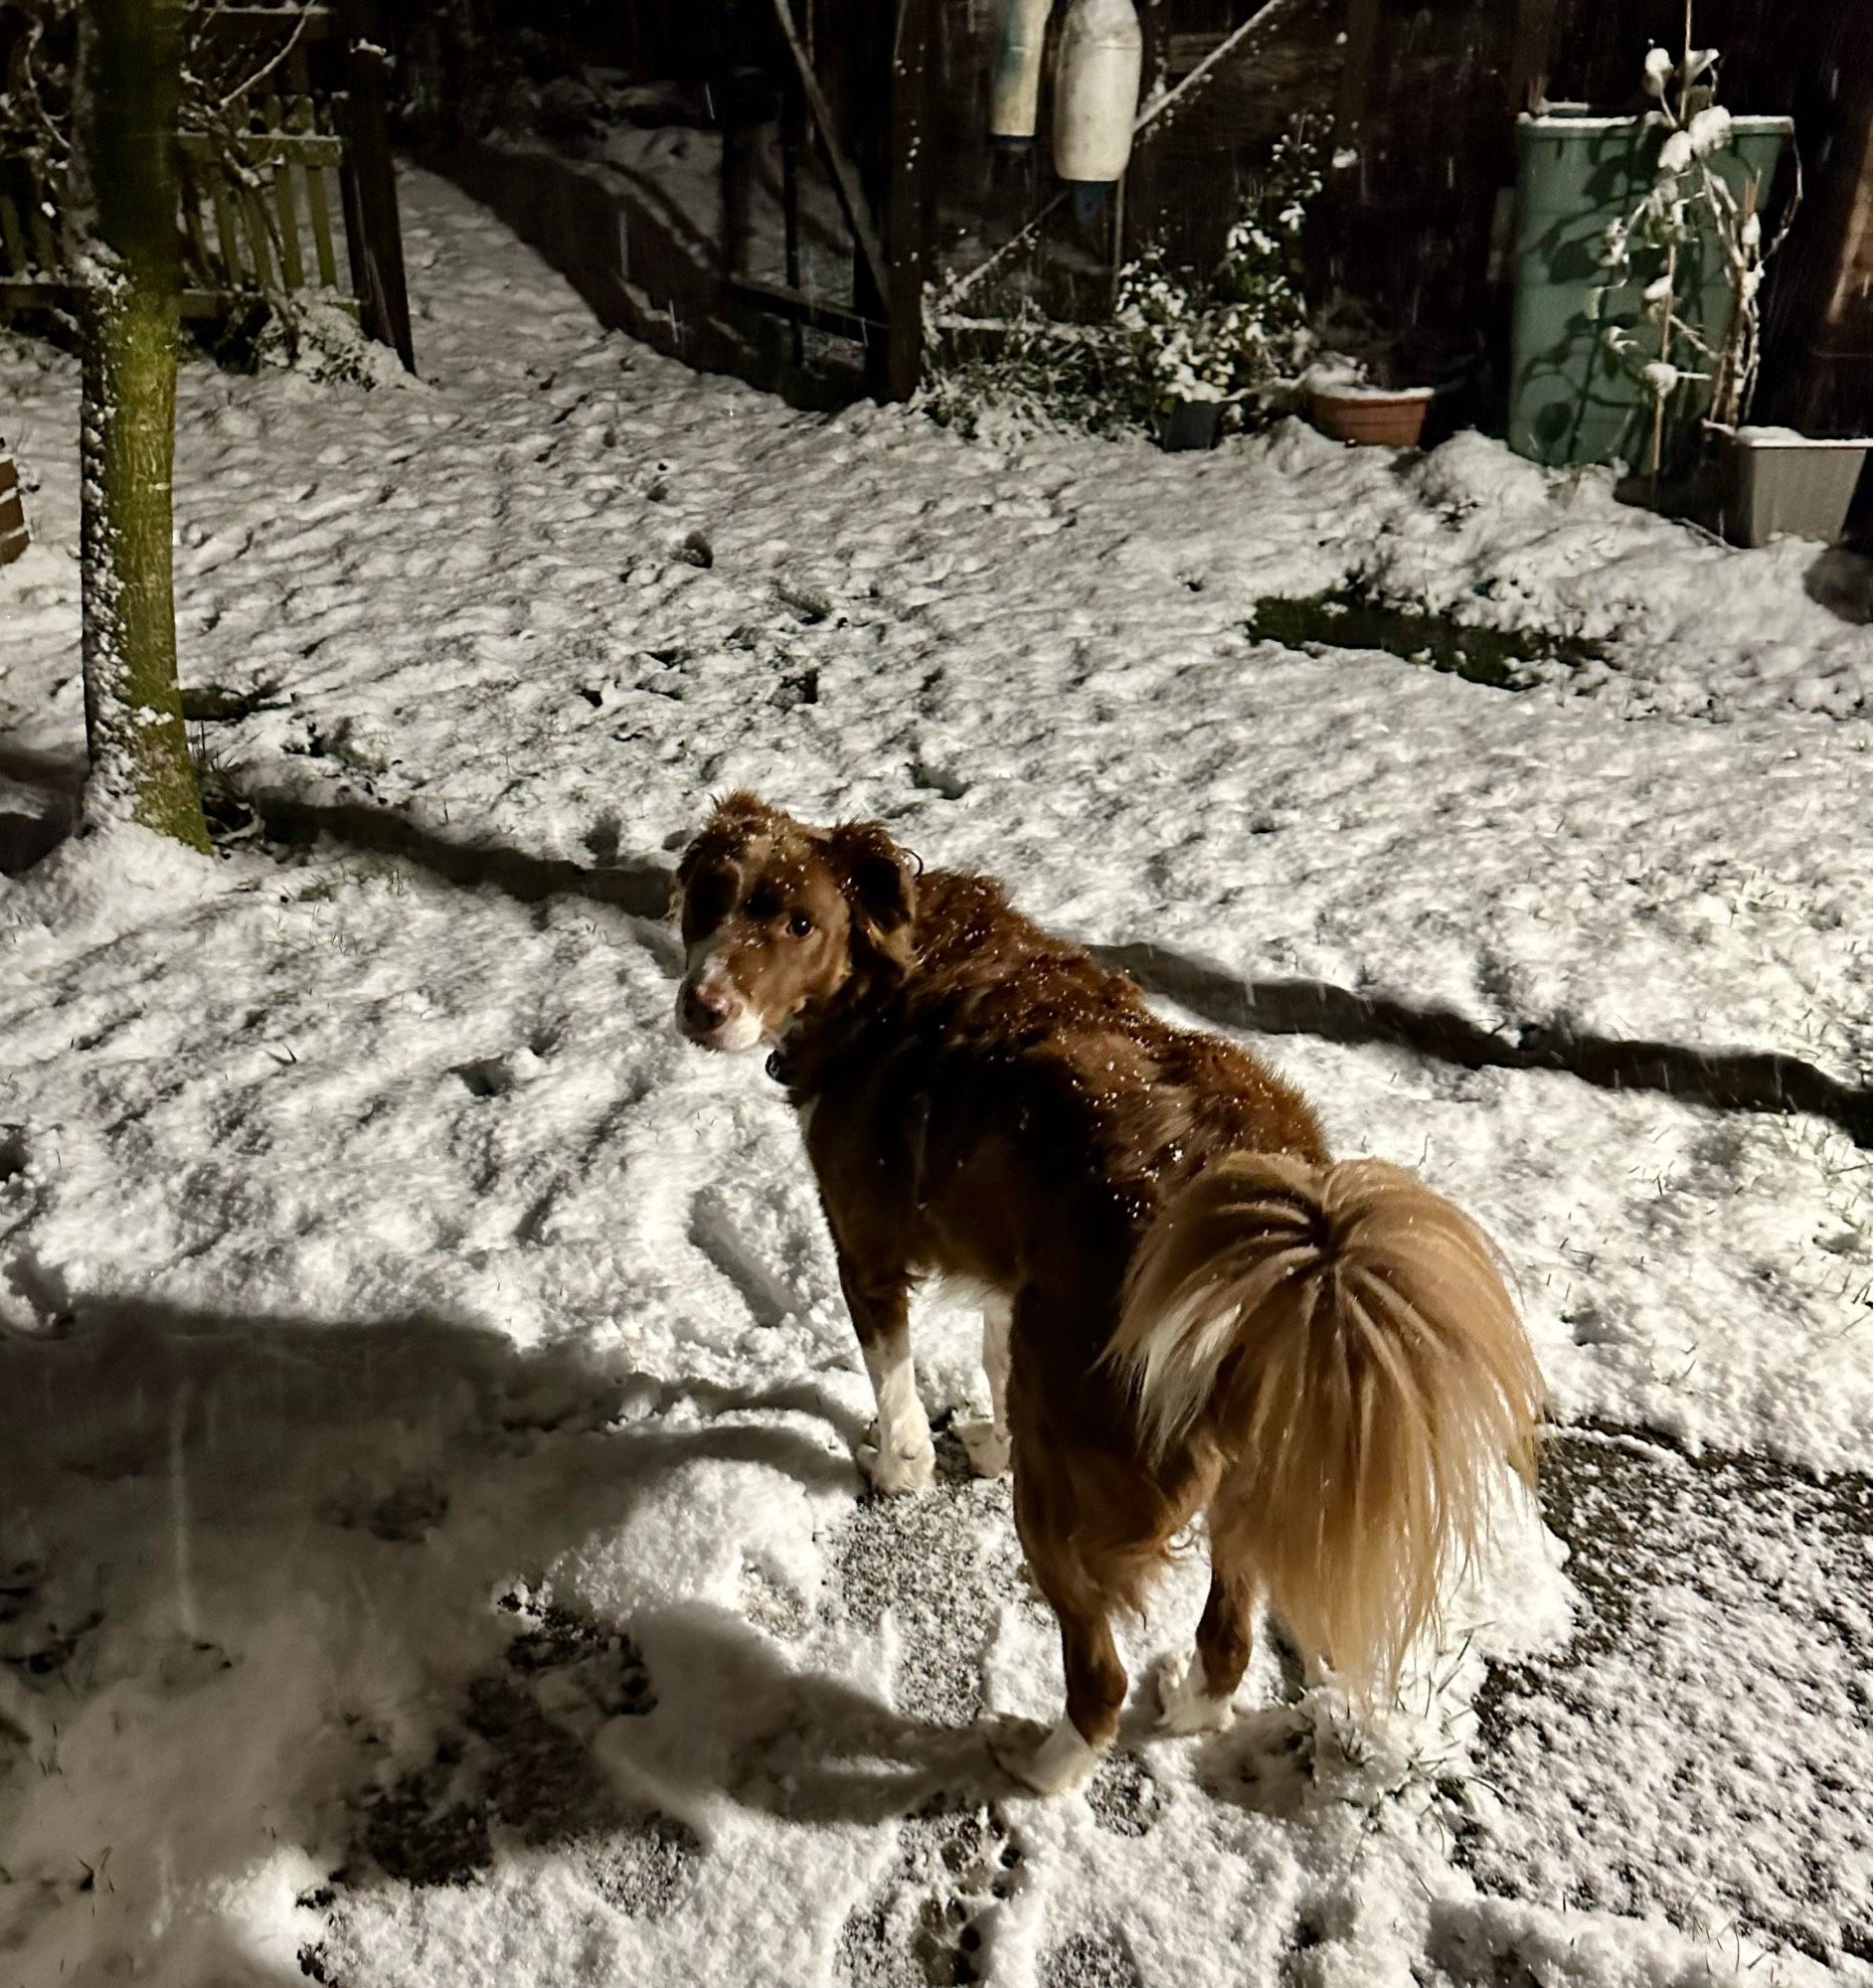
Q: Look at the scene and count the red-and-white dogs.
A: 1